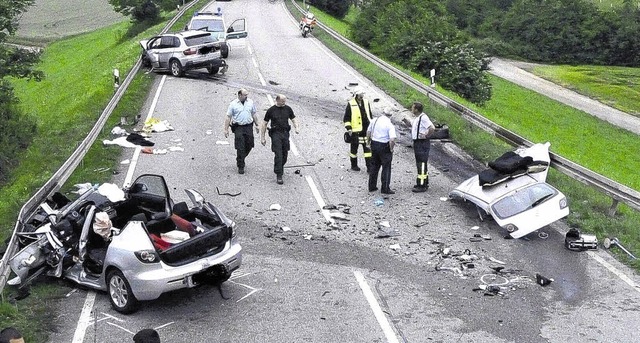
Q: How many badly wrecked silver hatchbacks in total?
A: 1